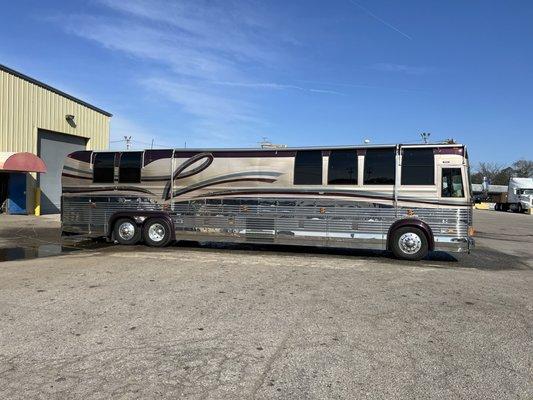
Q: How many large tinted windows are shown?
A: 6